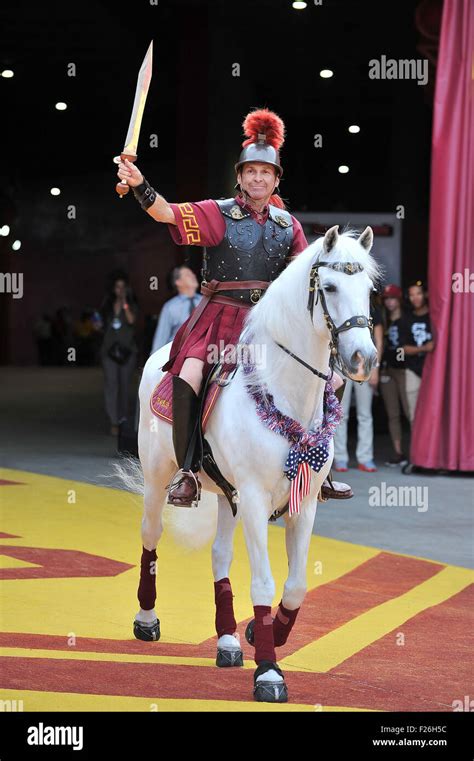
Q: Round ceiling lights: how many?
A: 9